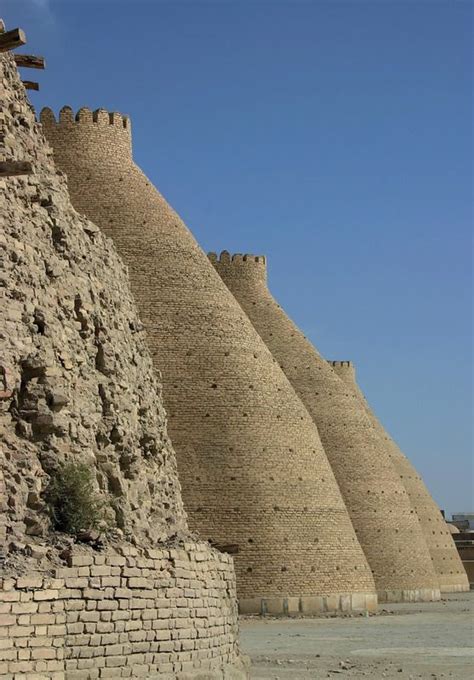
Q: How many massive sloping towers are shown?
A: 3